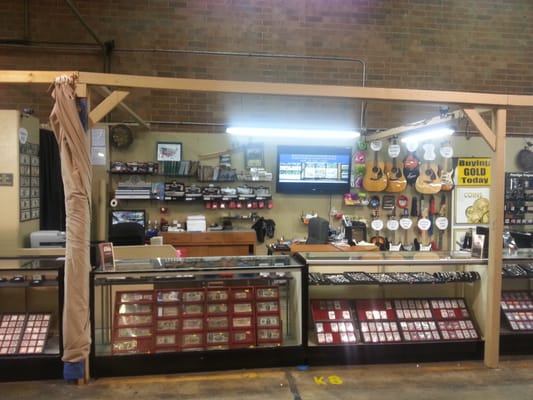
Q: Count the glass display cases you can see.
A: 4